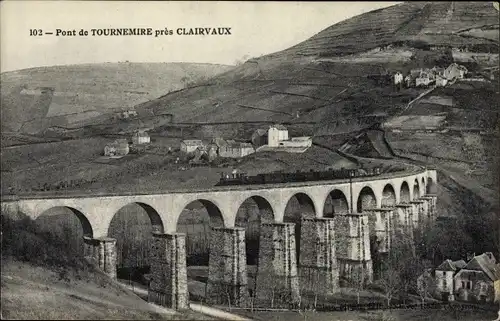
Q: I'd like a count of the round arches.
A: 12